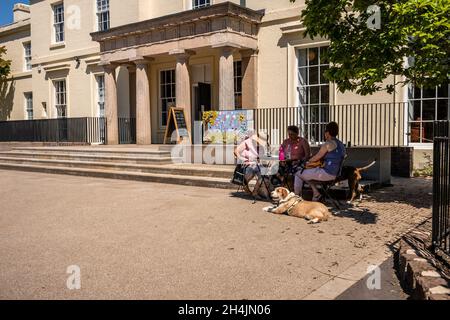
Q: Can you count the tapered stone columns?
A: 4